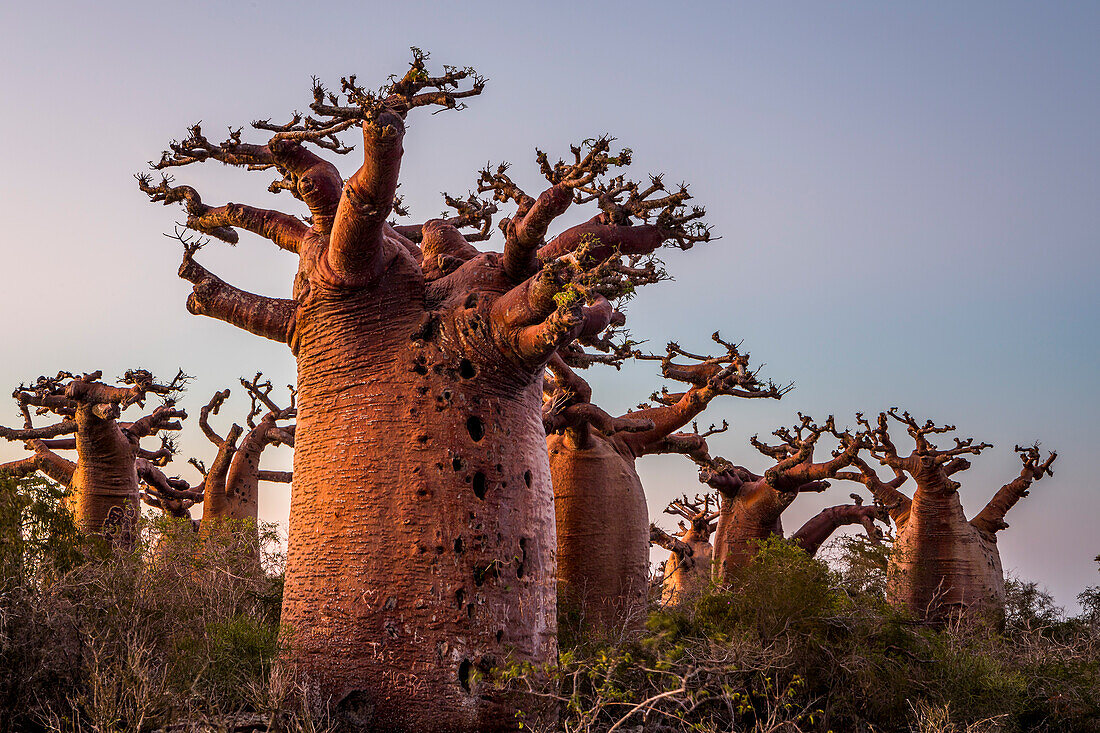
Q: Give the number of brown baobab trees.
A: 7